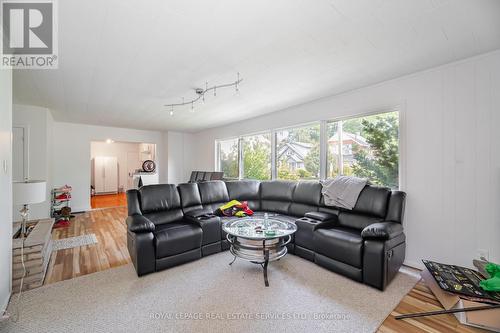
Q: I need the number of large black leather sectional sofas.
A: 1